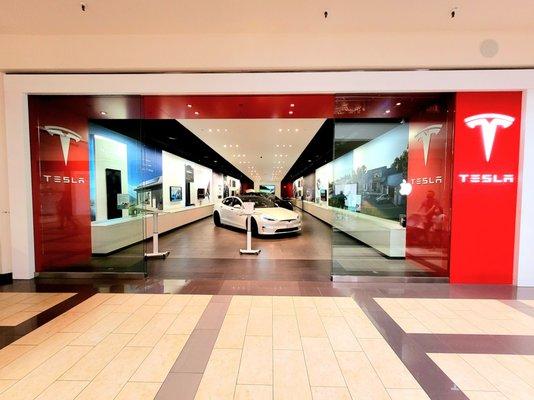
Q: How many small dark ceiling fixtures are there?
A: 3